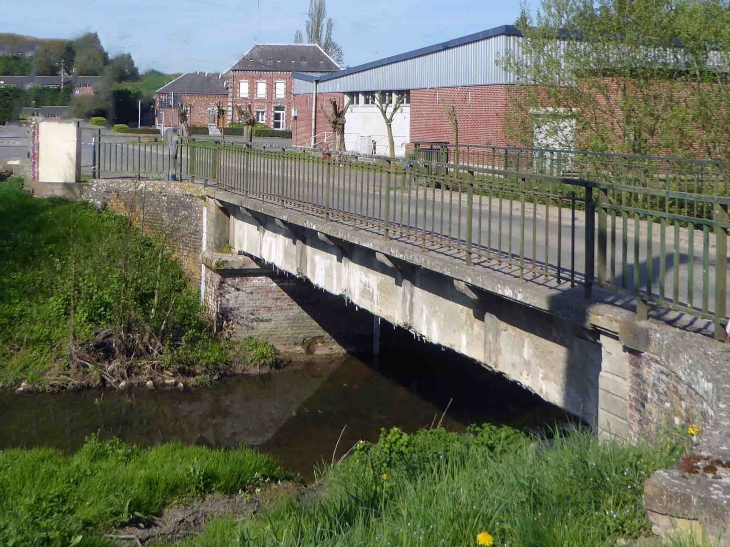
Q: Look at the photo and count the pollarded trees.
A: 6